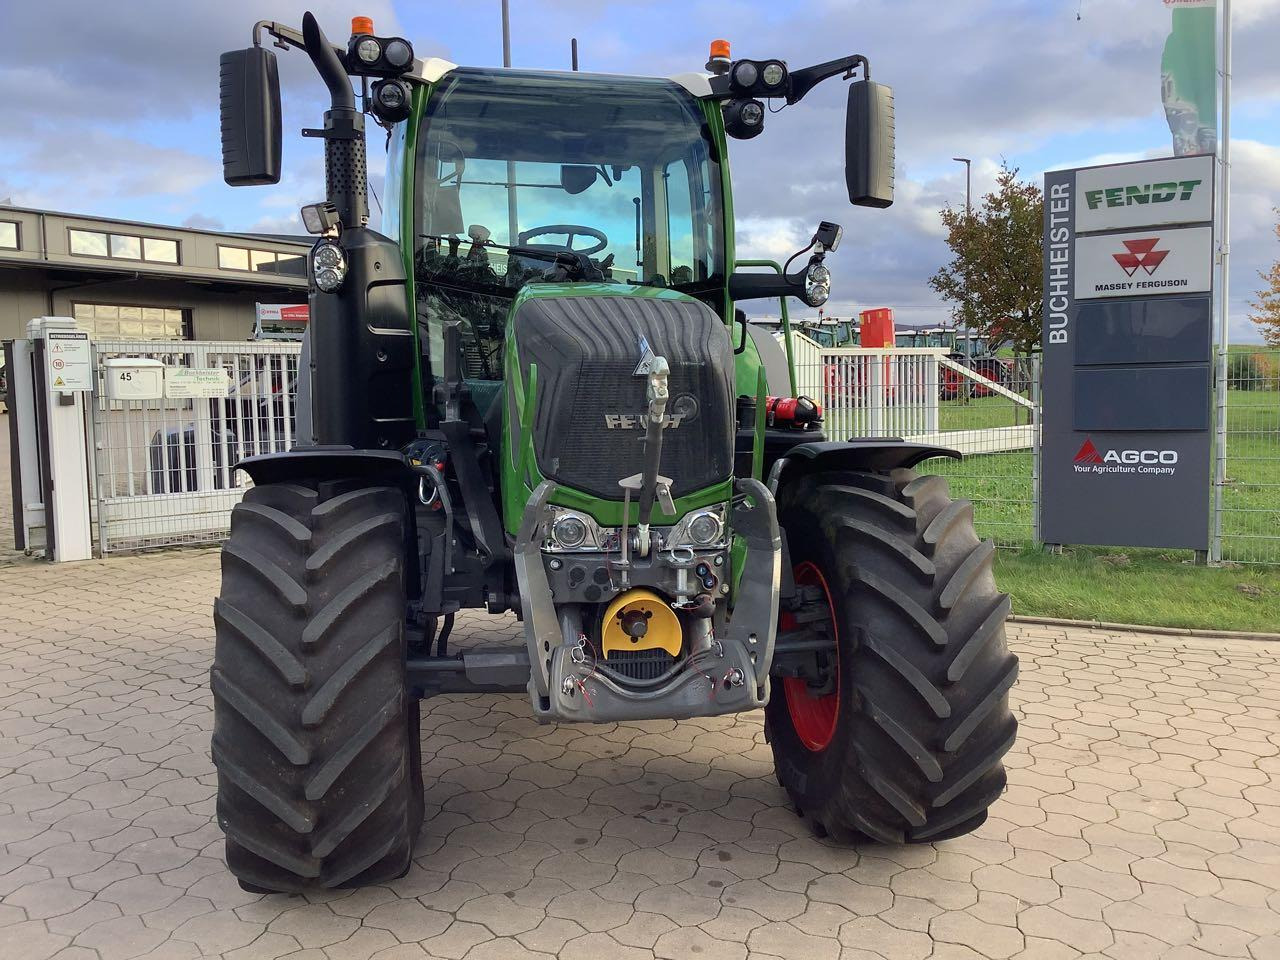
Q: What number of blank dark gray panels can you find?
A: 2